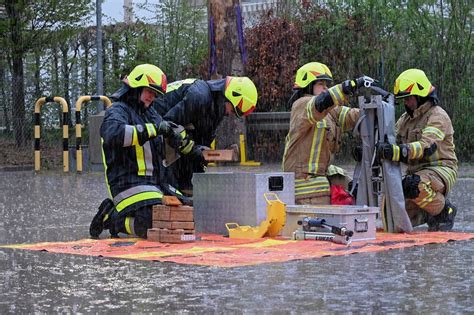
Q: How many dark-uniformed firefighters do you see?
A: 2